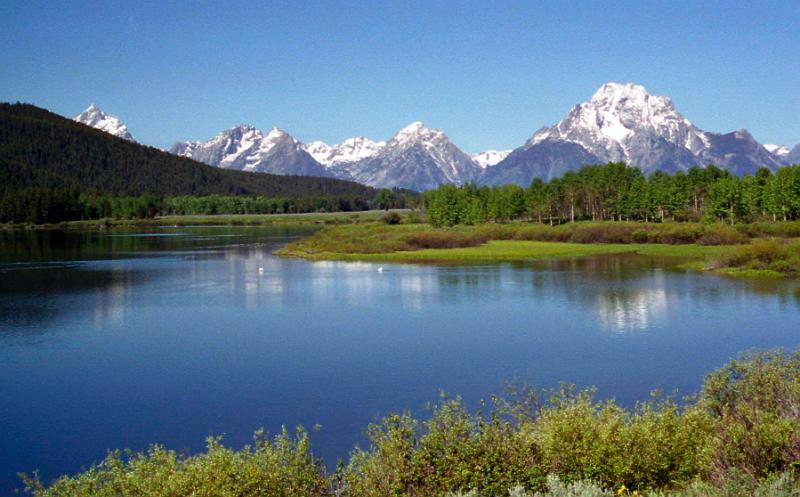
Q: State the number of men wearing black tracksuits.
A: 0